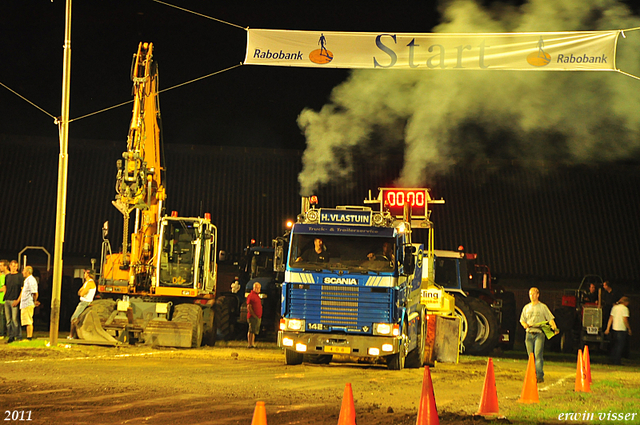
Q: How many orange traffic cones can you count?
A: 7